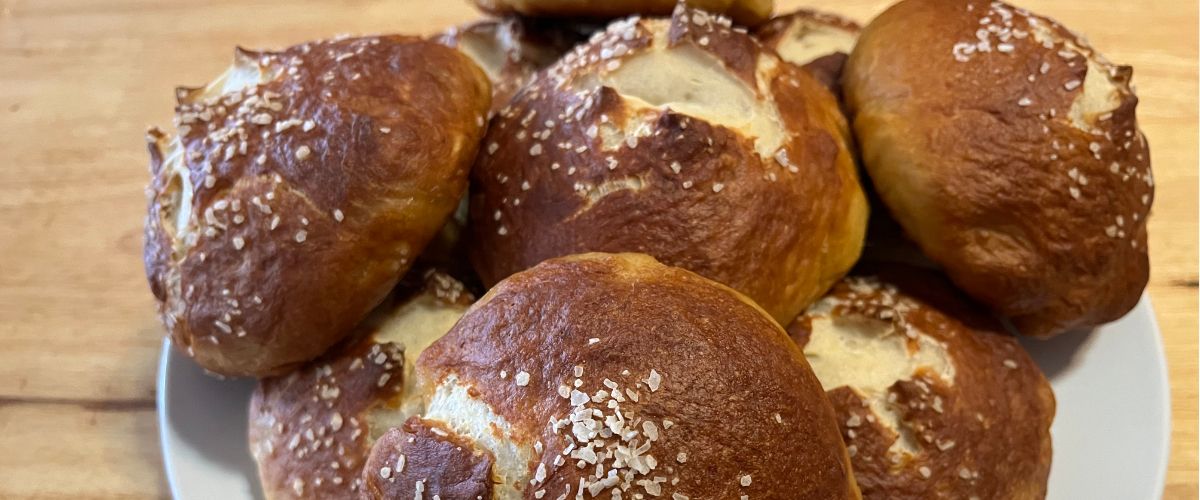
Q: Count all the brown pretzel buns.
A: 9